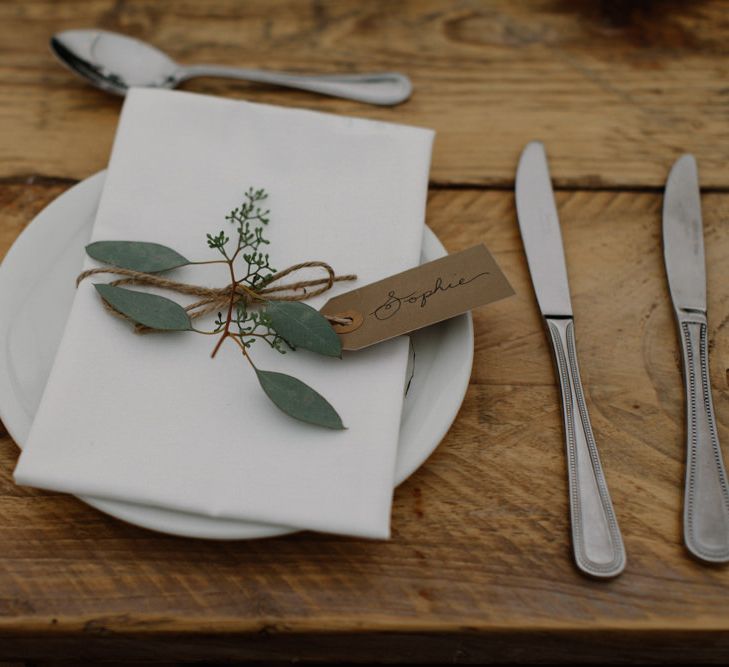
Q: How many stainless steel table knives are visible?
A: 2